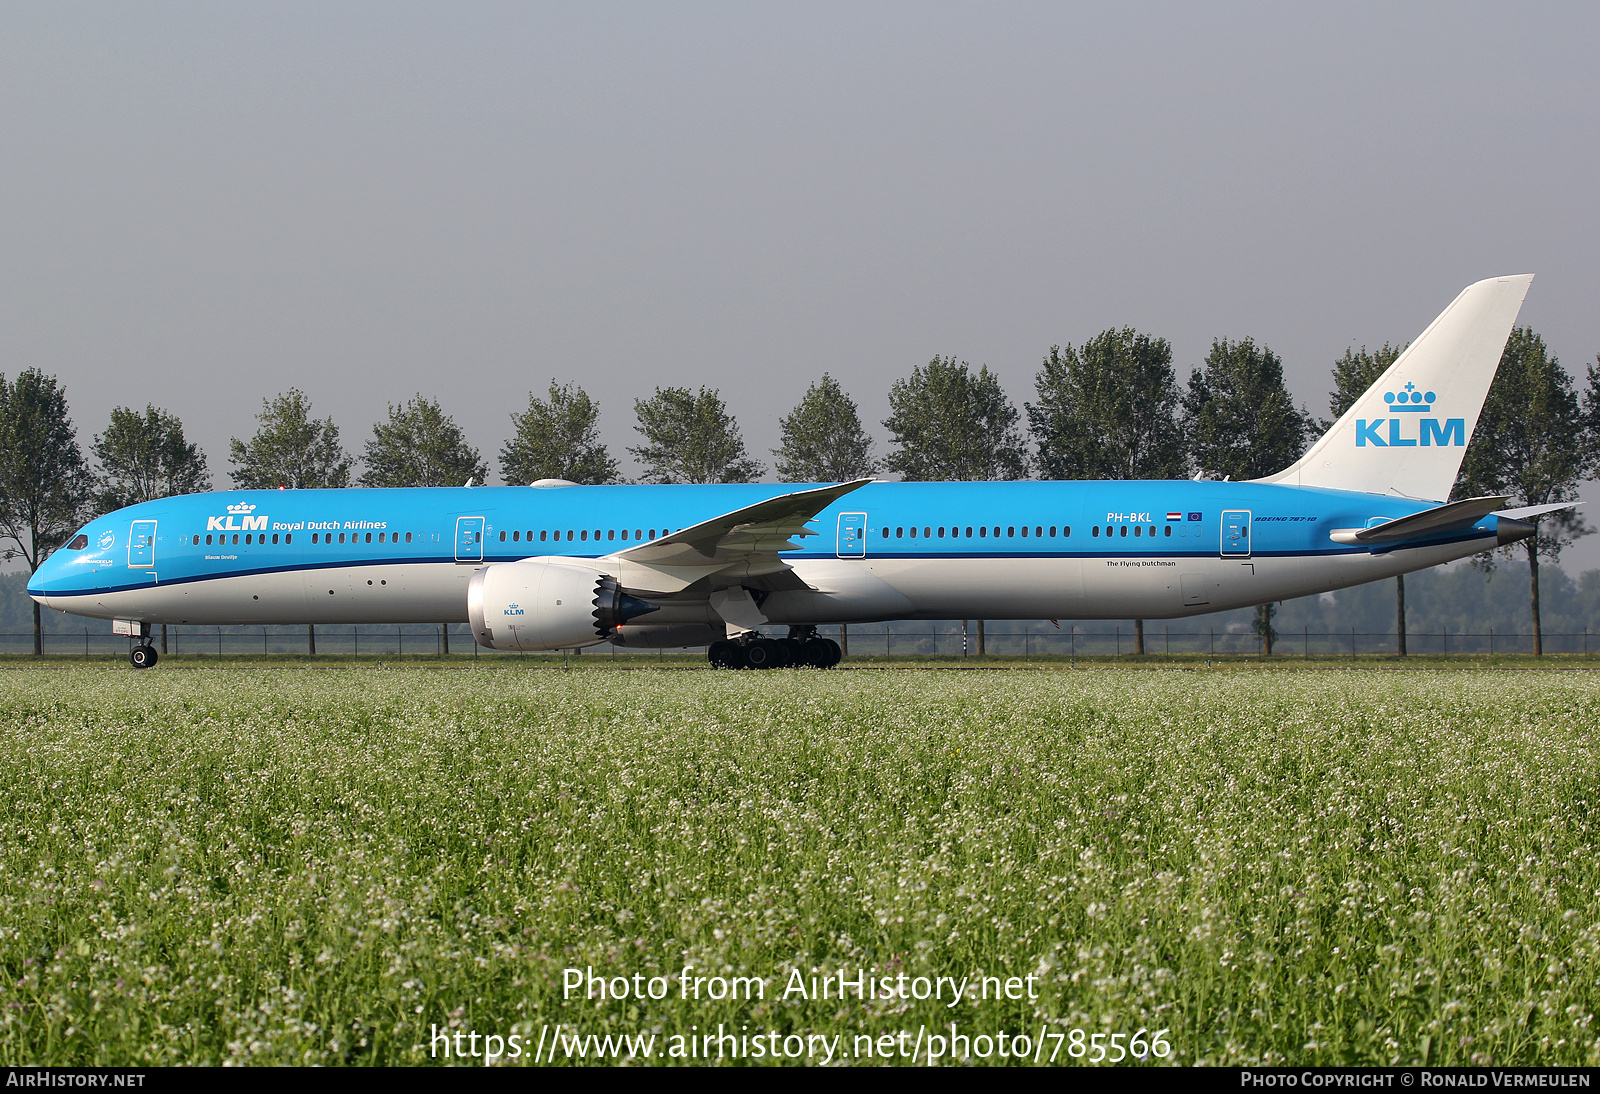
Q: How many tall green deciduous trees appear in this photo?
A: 13